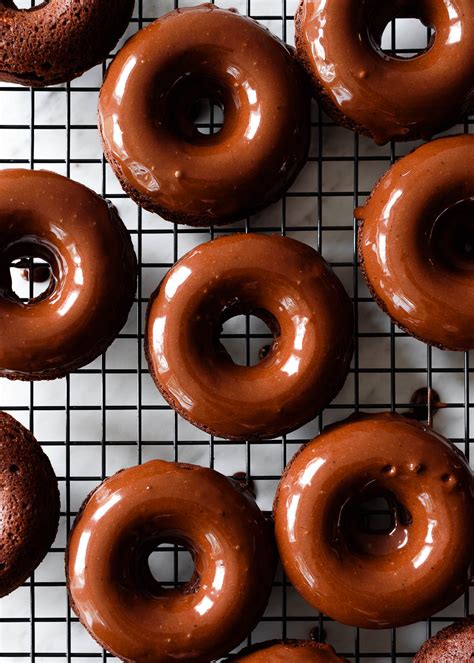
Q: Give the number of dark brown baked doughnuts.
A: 11